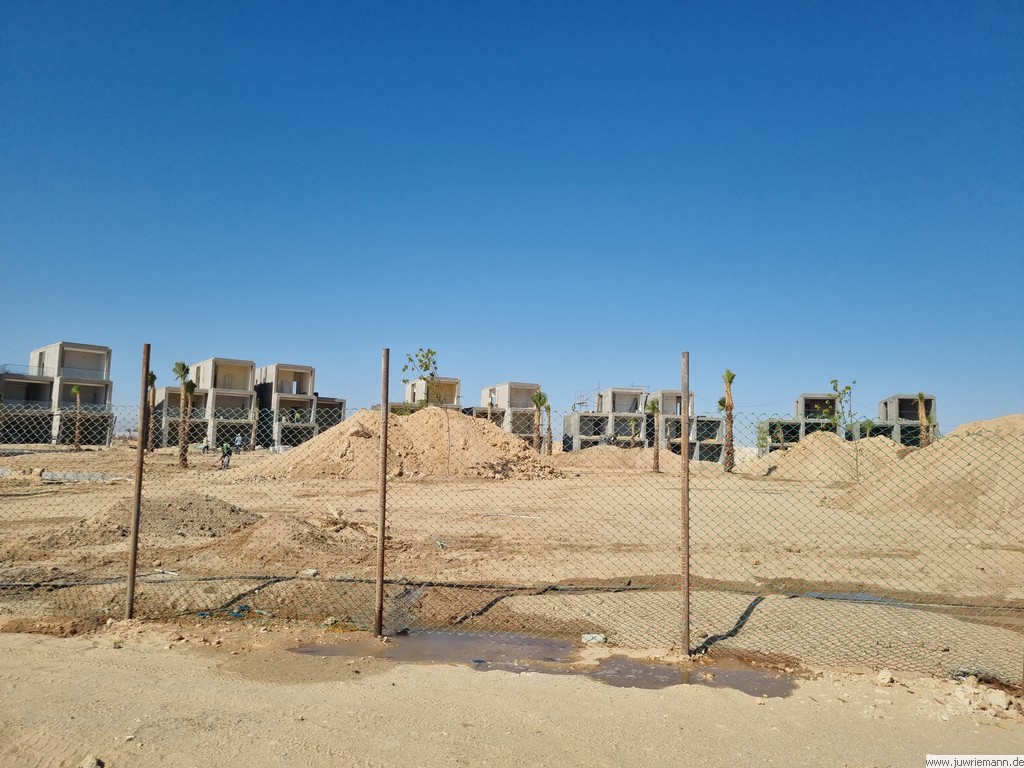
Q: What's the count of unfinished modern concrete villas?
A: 9